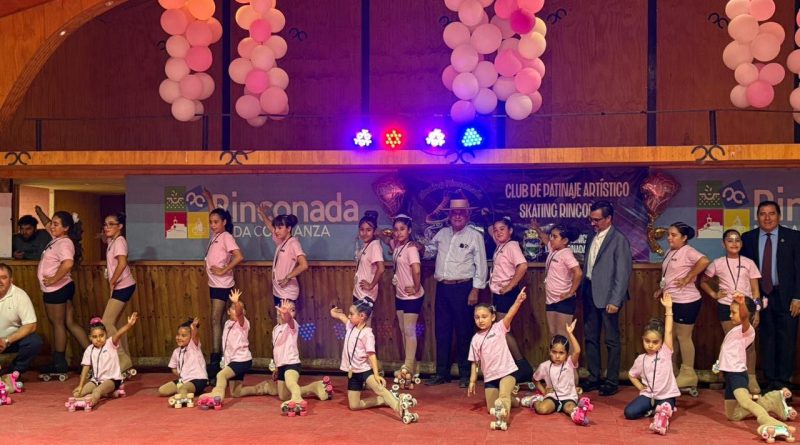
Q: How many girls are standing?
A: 10